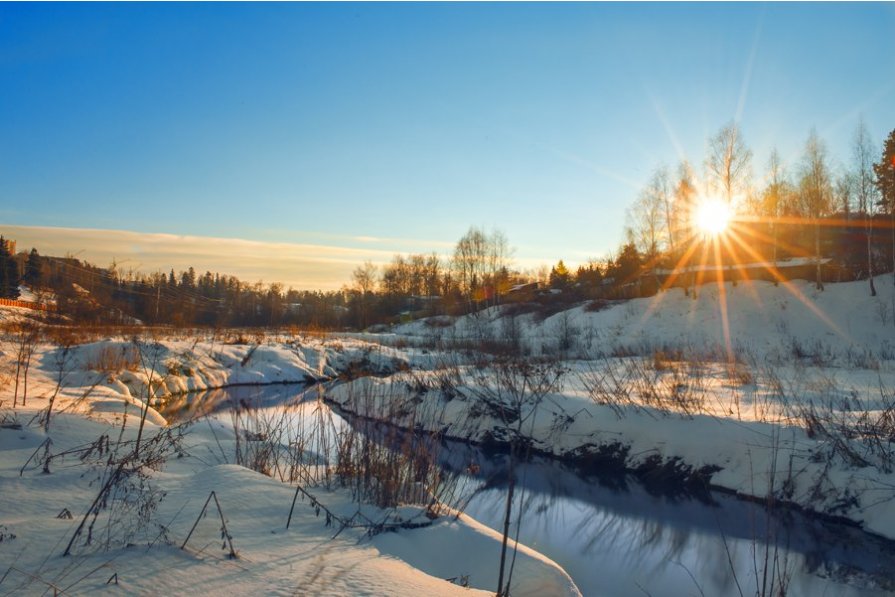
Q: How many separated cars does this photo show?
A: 0